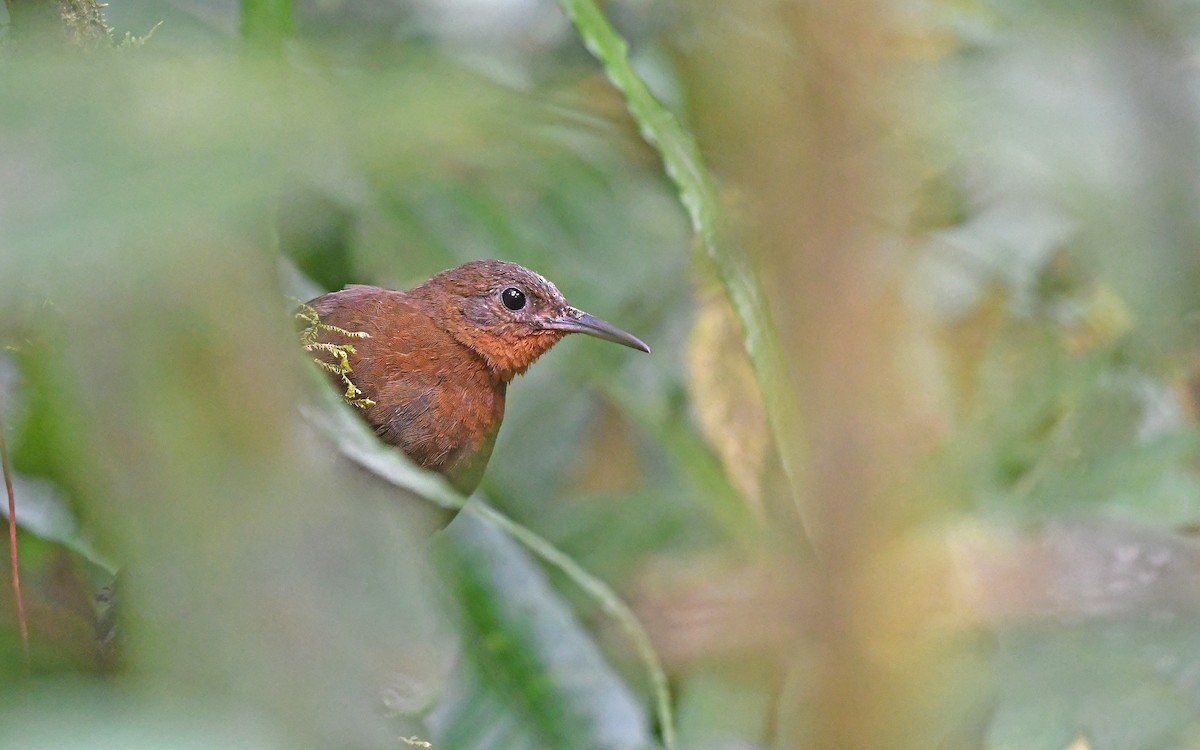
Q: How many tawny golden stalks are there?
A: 1